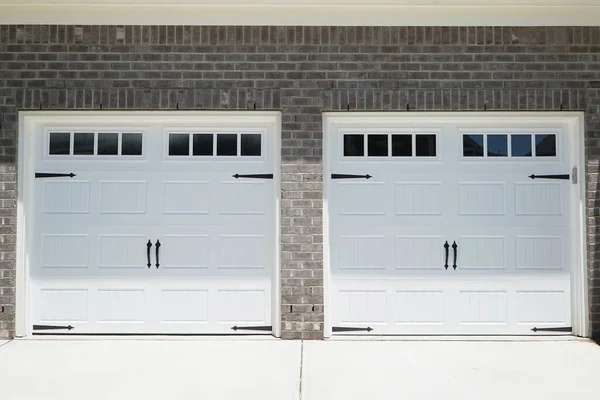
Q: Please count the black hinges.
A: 8